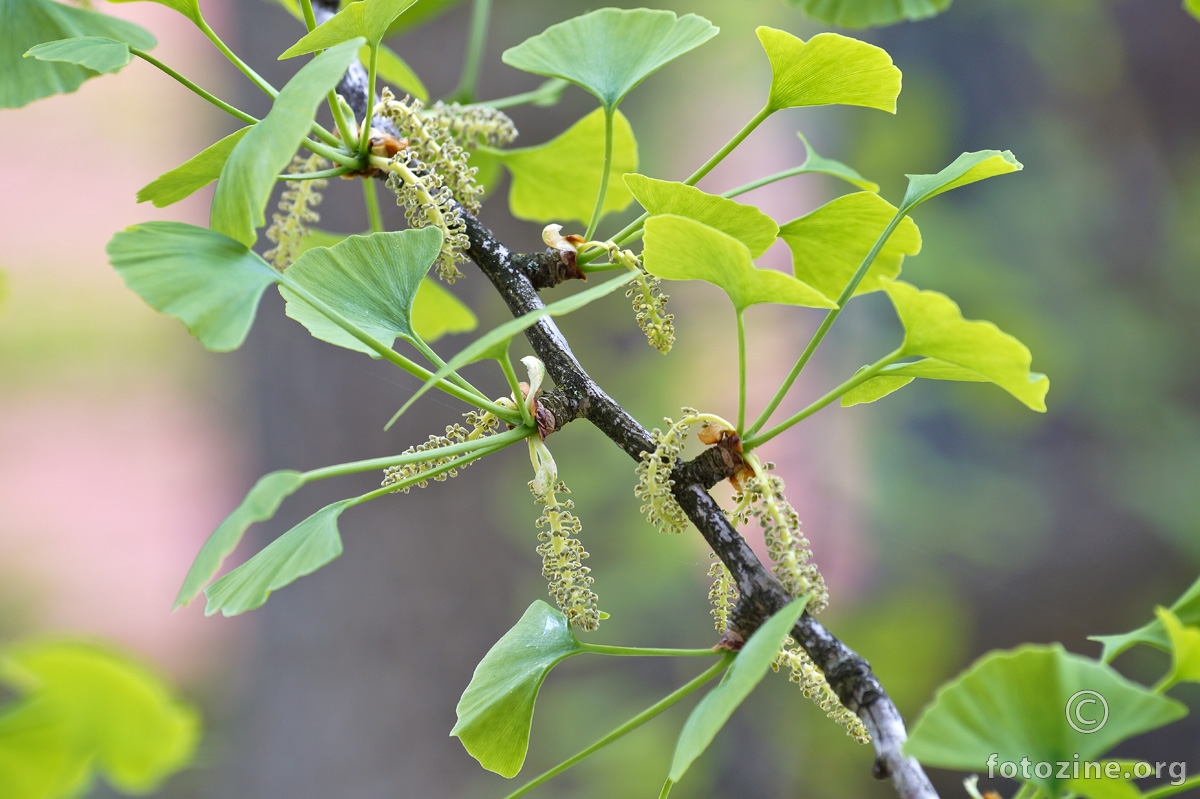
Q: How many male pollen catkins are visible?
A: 11